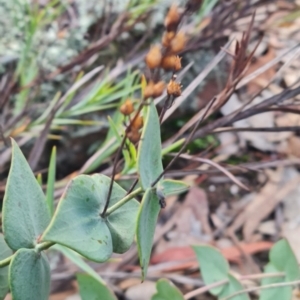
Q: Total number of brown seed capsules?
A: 11